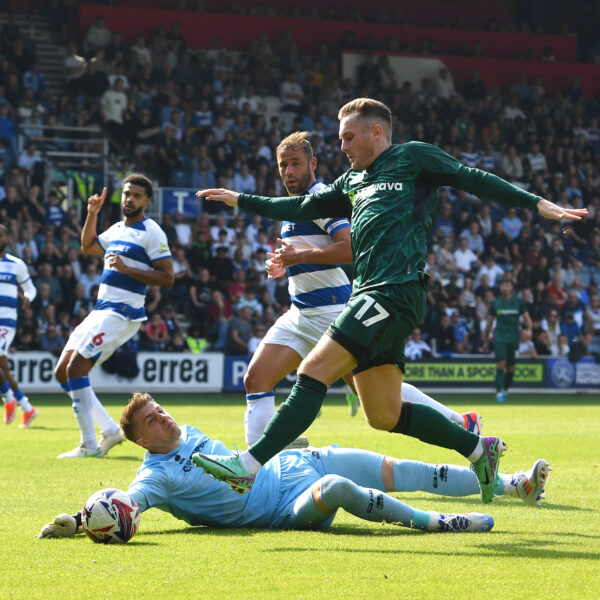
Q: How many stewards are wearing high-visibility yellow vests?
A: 3